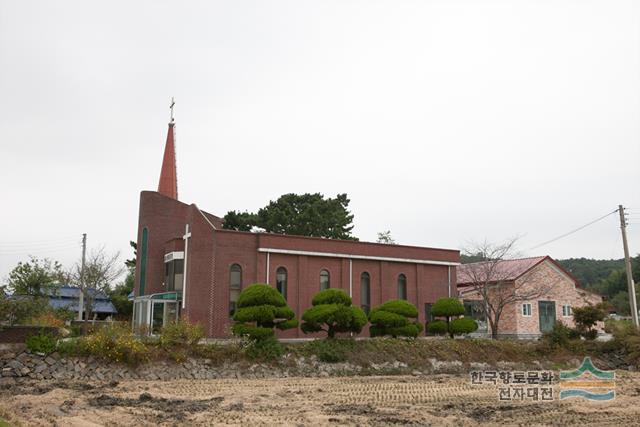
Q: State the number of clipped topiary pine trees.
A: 4